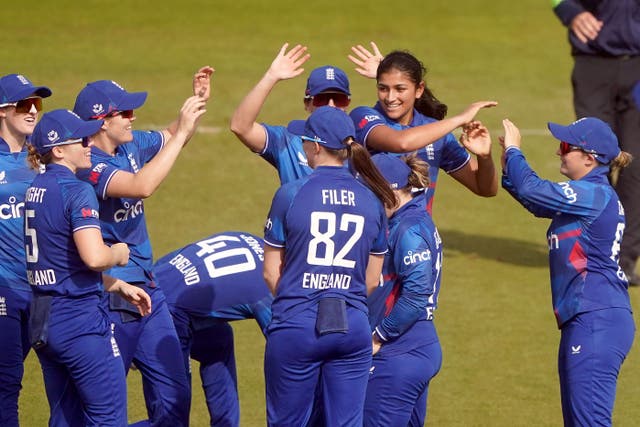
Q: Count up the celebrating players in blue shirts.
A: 9